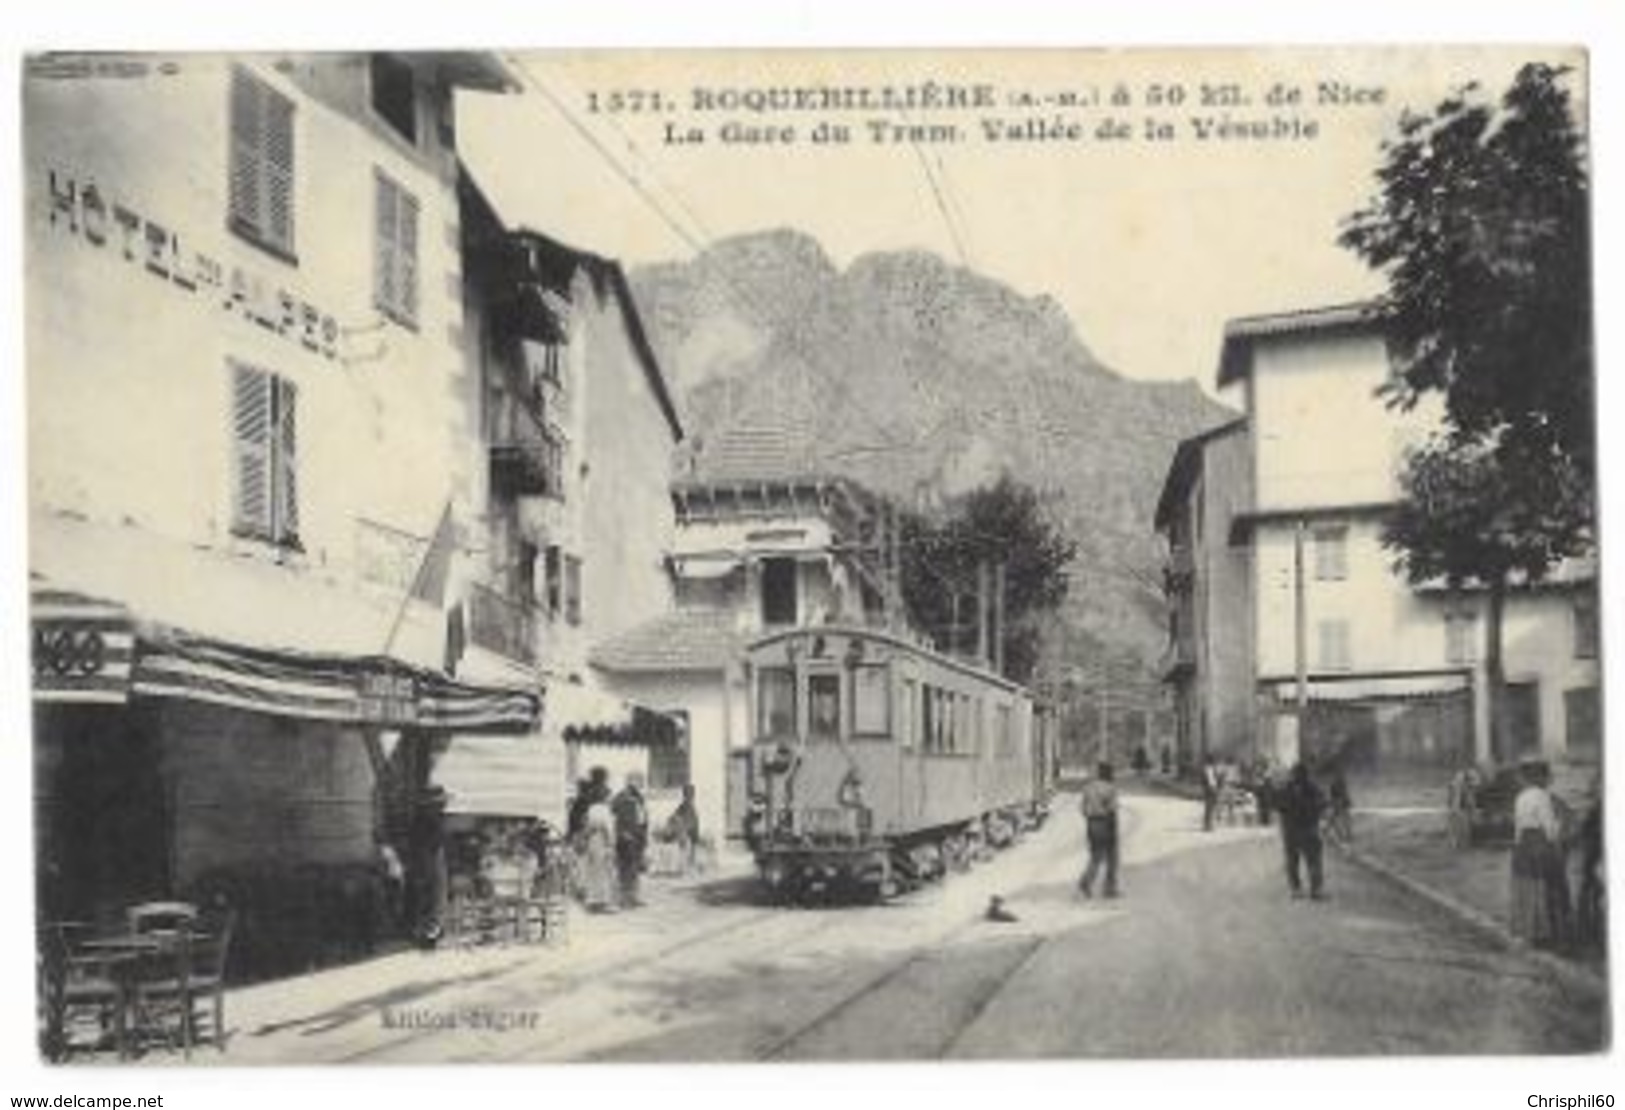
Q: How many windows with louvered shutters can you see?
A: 3